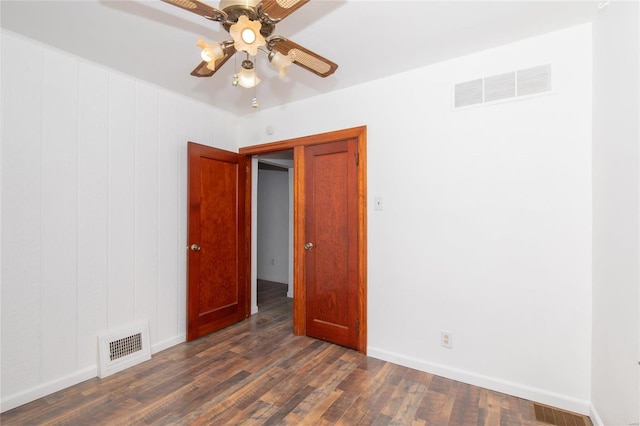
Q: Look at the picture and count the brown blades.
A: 4